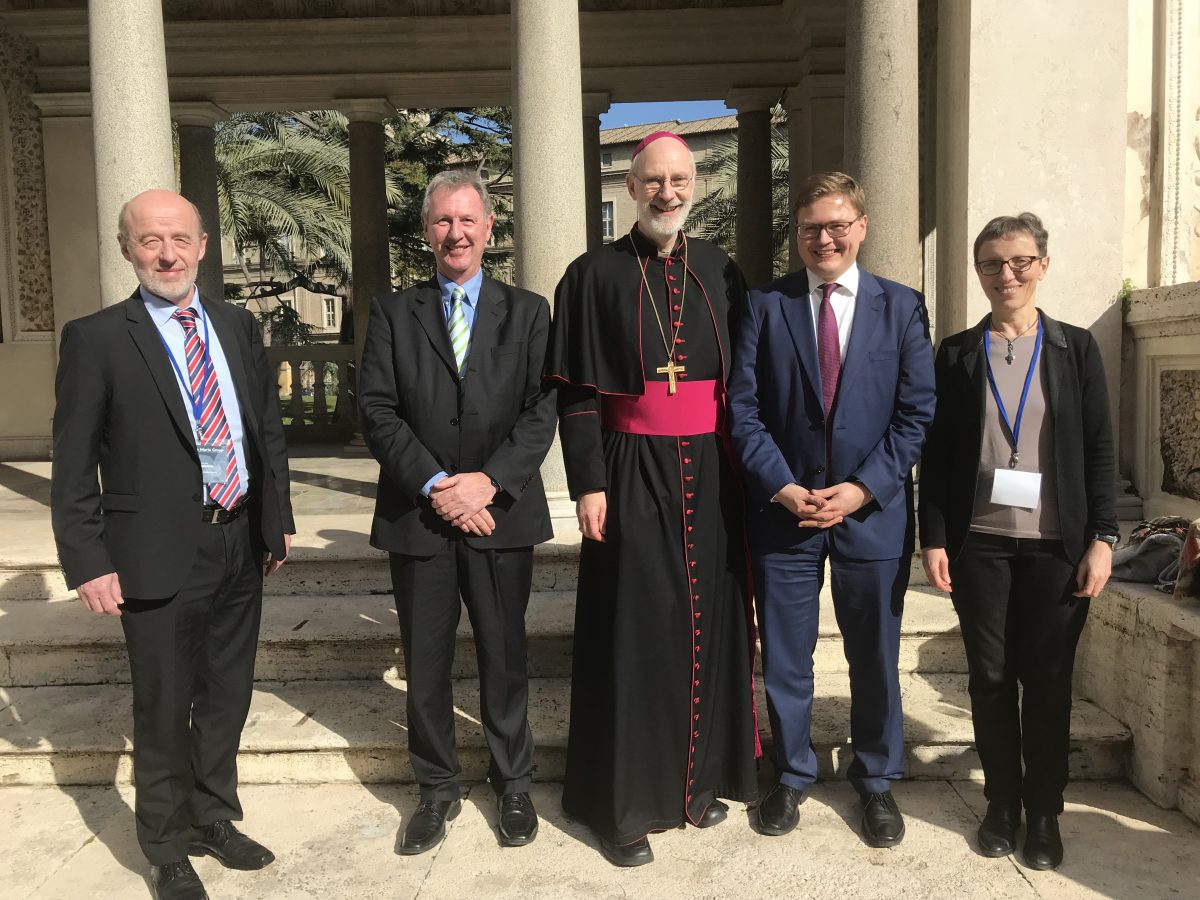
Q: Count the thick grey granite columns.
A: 3